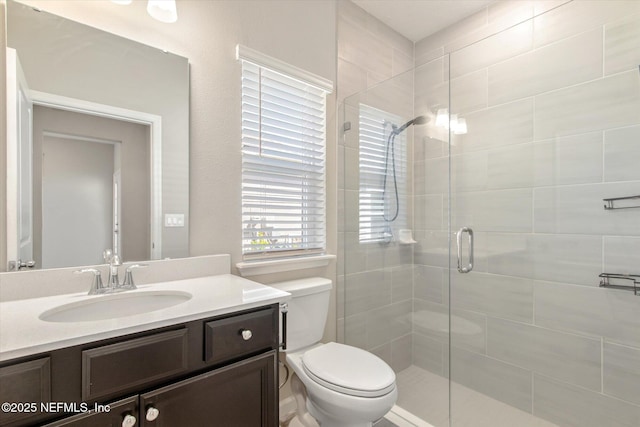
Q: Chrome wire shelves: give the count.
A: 2